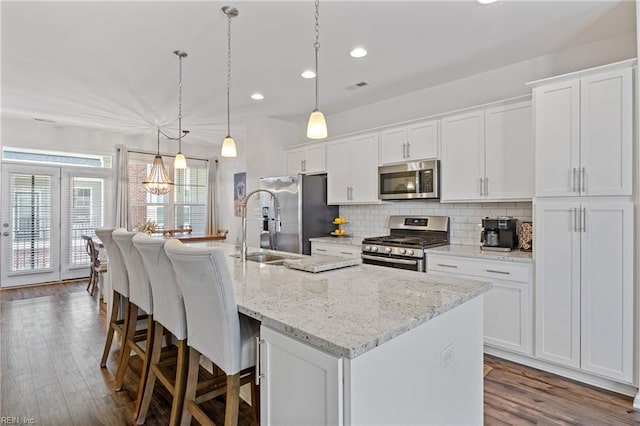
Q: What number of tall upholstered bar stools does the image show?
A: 4